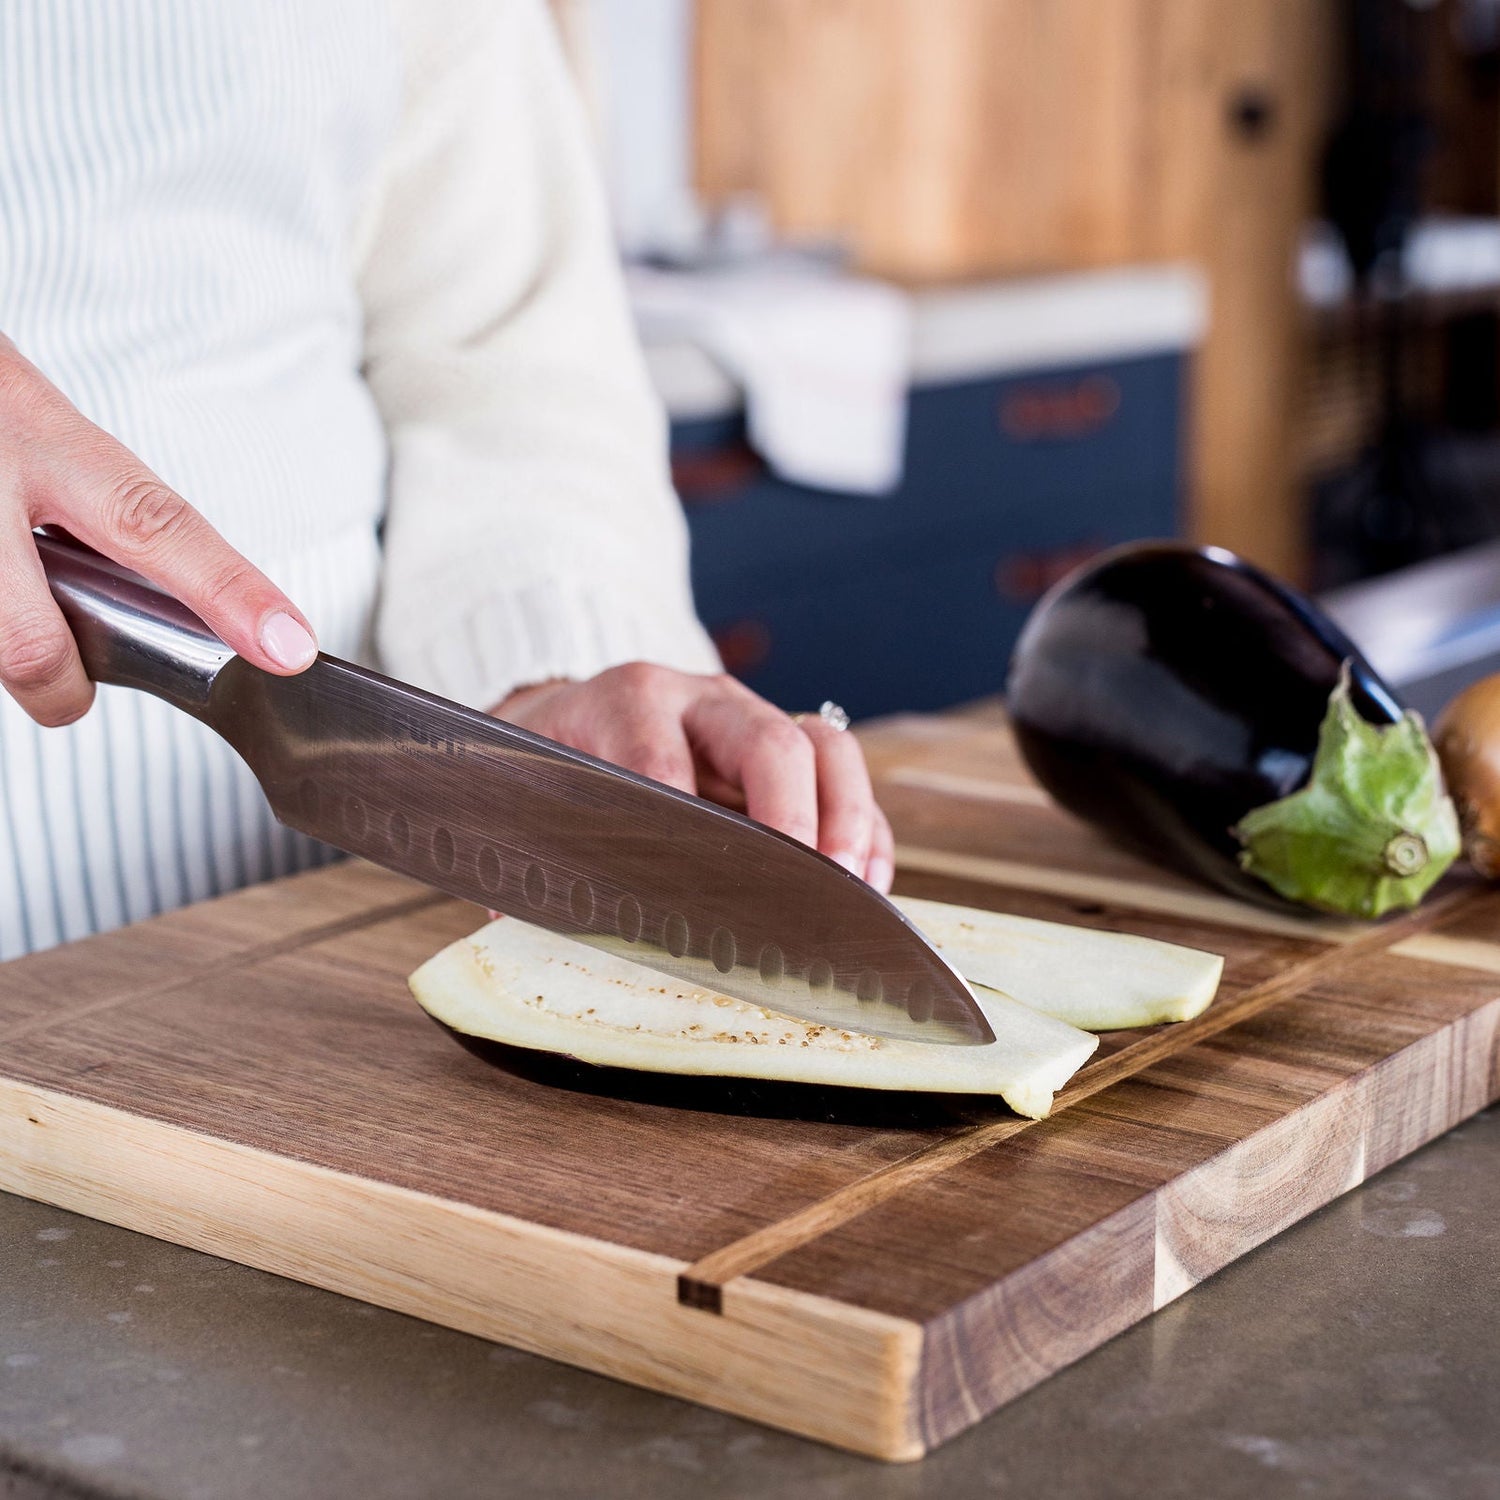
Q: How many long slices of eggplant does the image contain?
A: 2